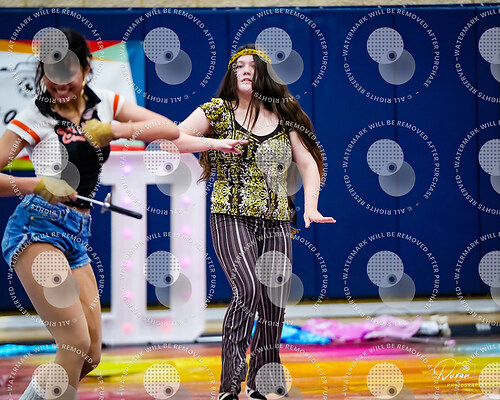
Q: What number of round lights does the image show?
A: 11